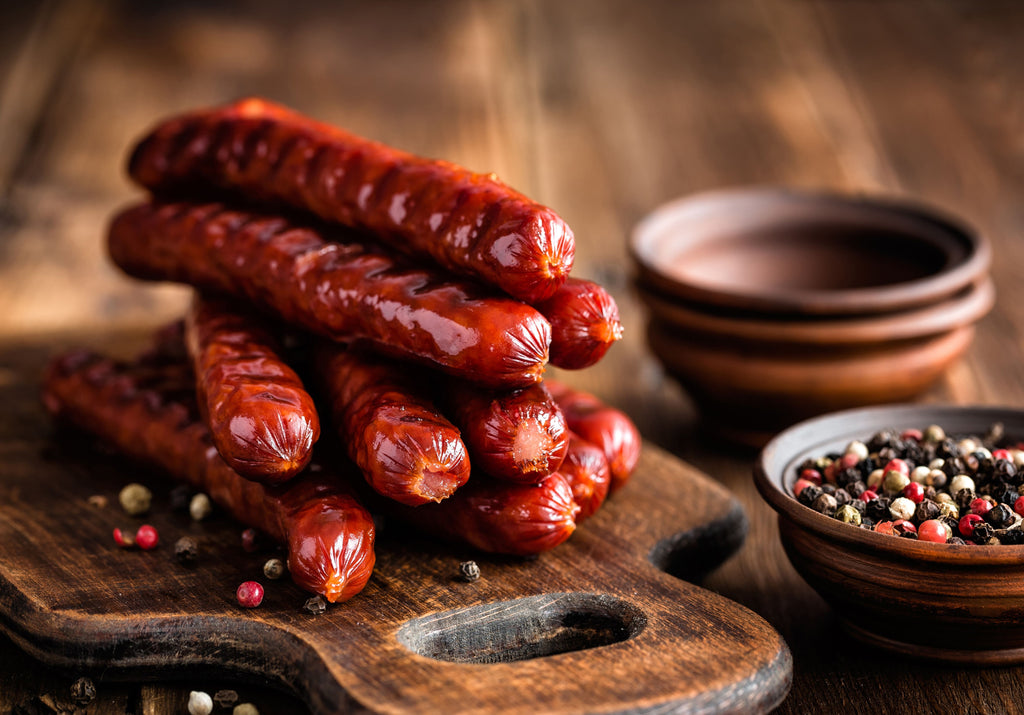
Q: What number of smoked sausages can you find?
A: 10